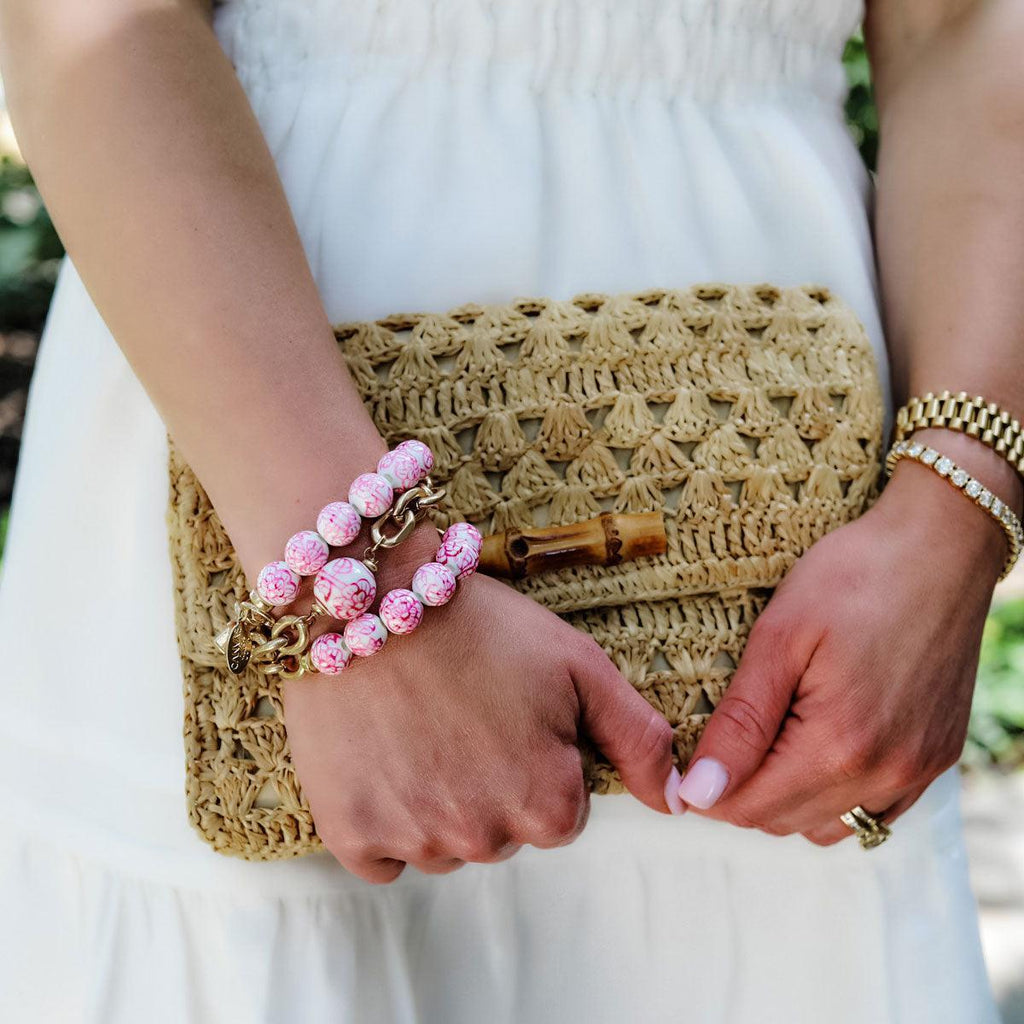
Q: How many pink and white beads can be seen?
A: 13